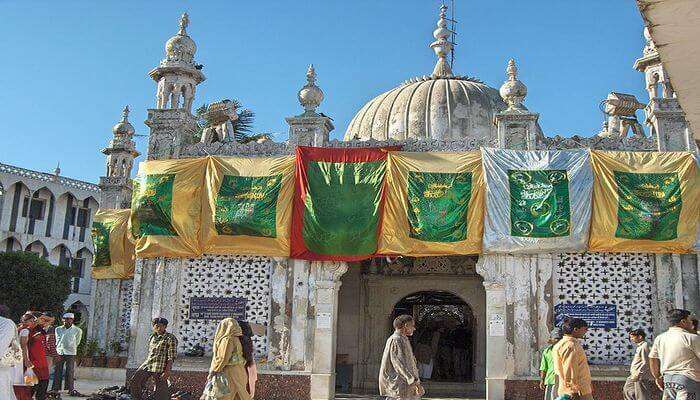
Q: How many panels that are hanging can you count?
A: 7